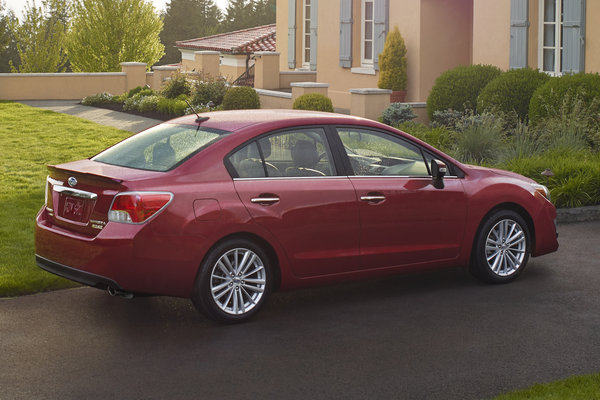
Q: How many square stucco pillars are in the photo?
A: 6